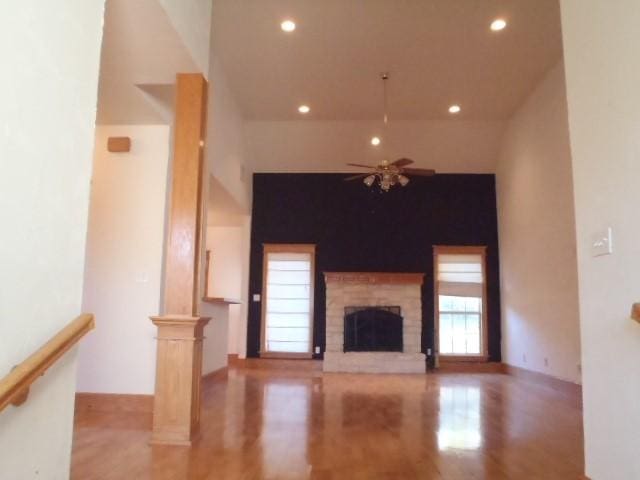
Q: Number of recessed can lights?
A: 5